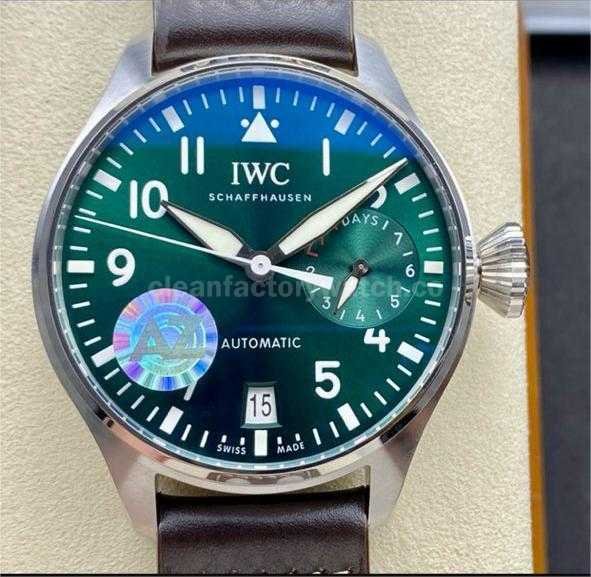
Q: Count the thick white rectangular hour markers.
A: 12